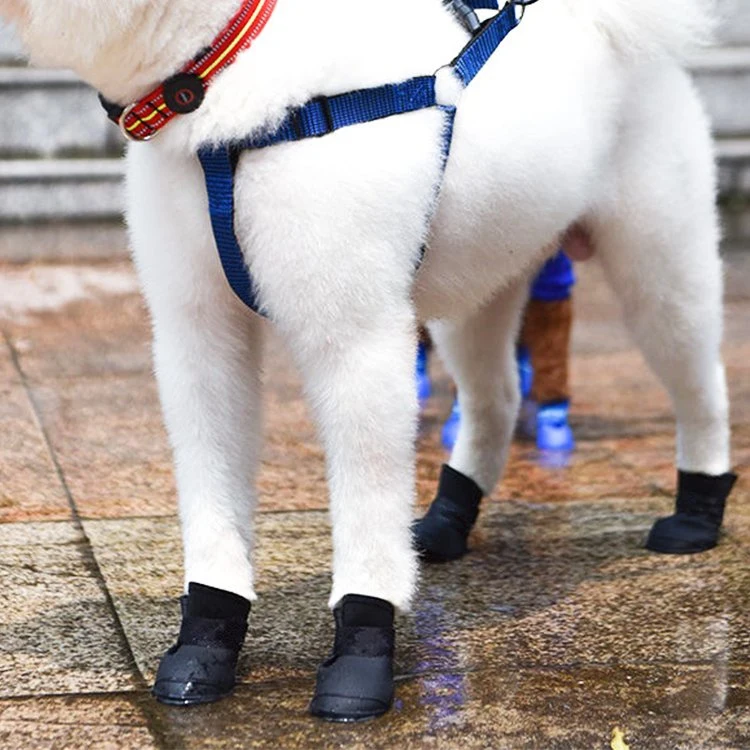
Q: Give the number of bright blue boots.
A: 4